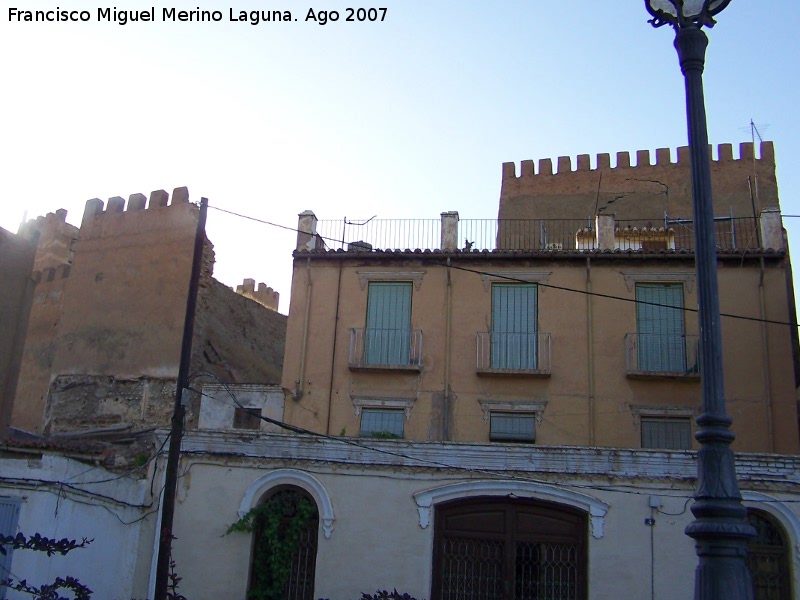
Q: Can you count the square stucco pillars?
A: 4